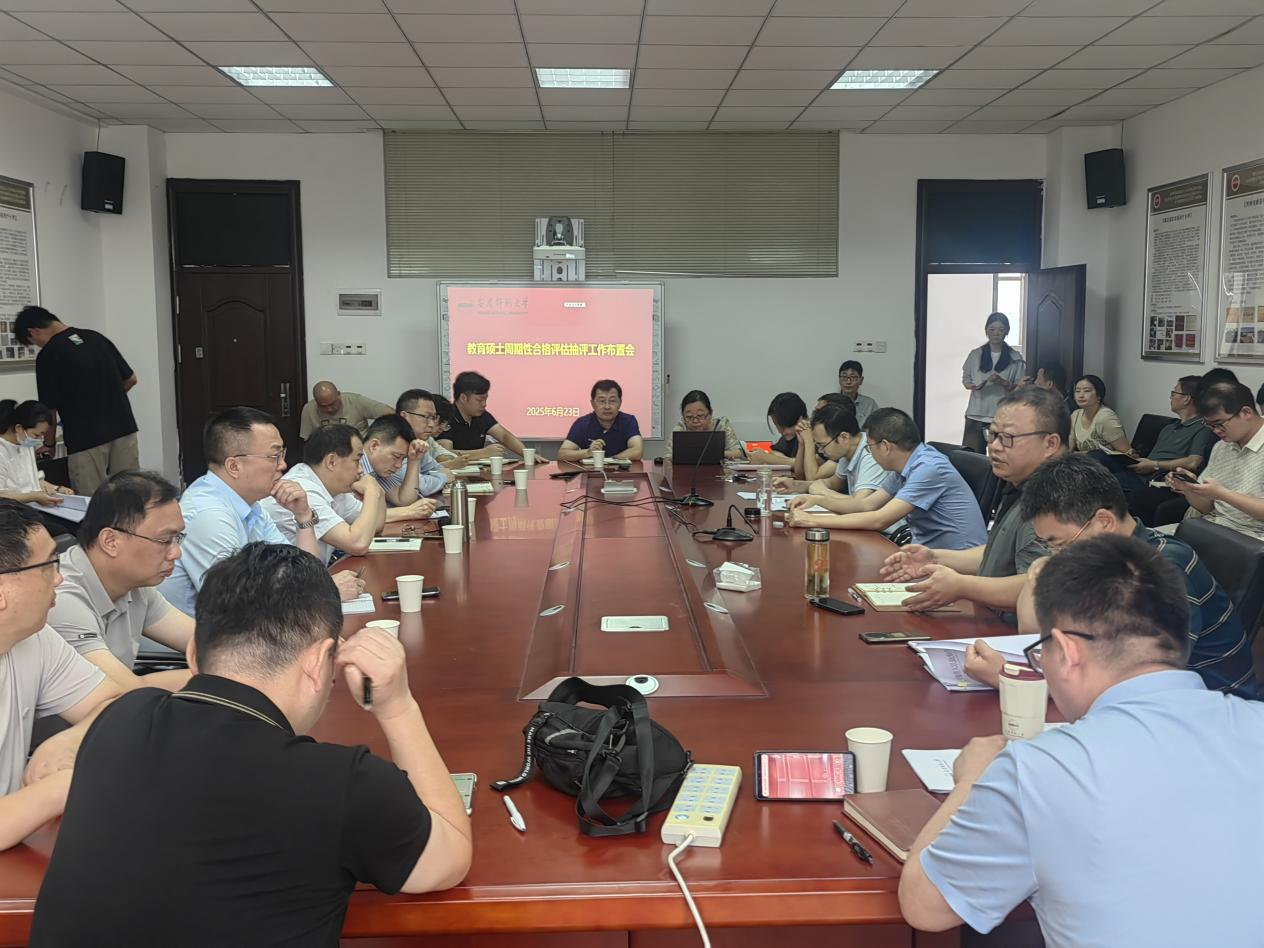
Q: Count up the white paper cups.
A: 9